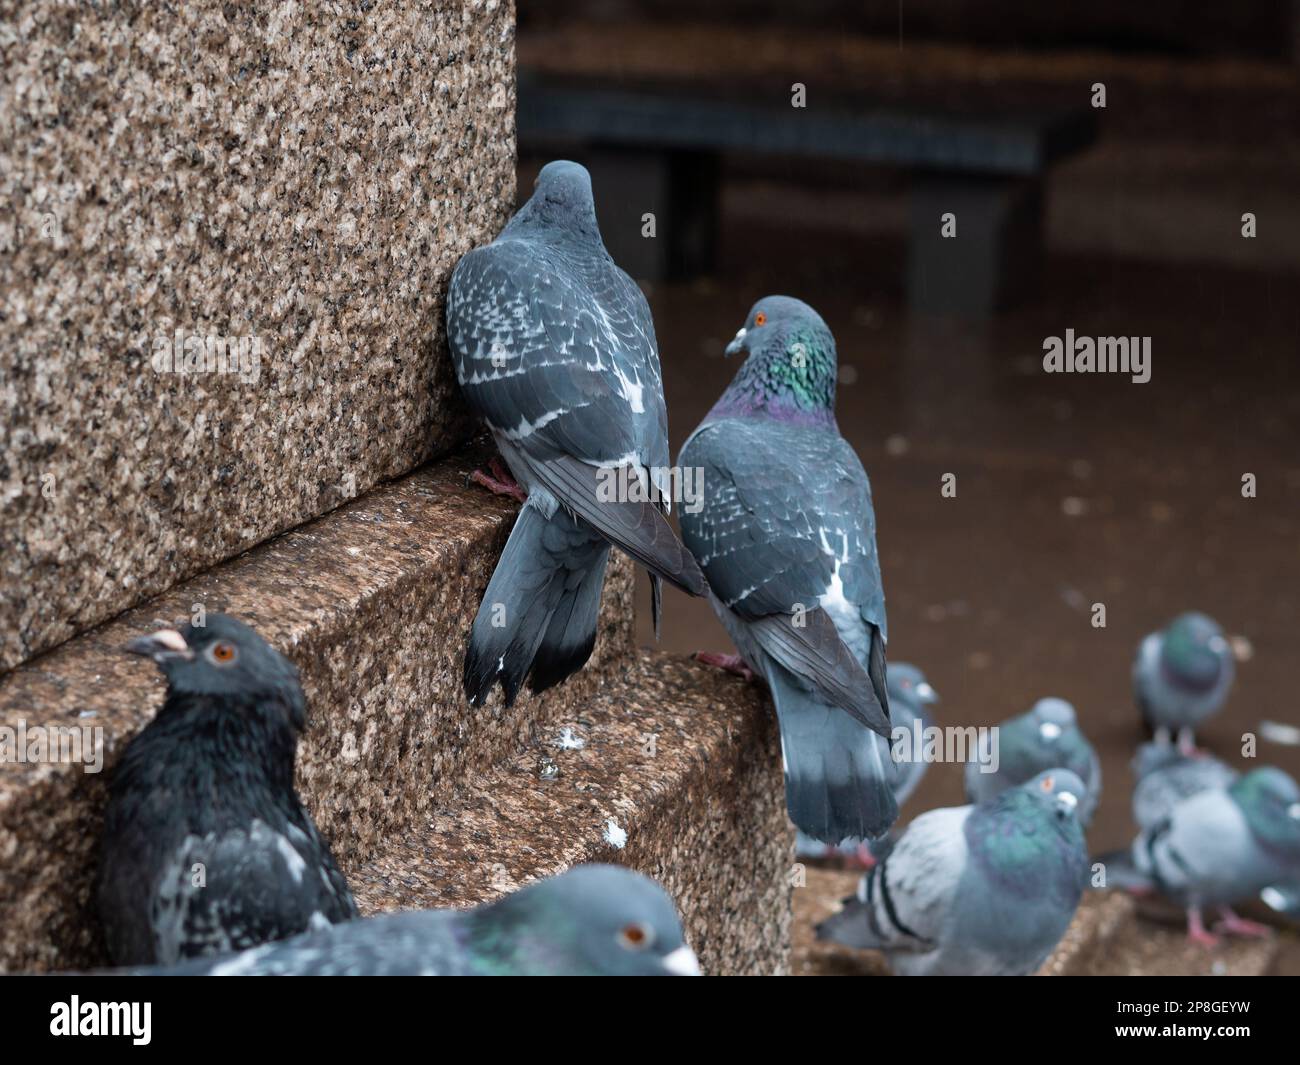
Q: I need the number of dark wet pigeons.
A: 1